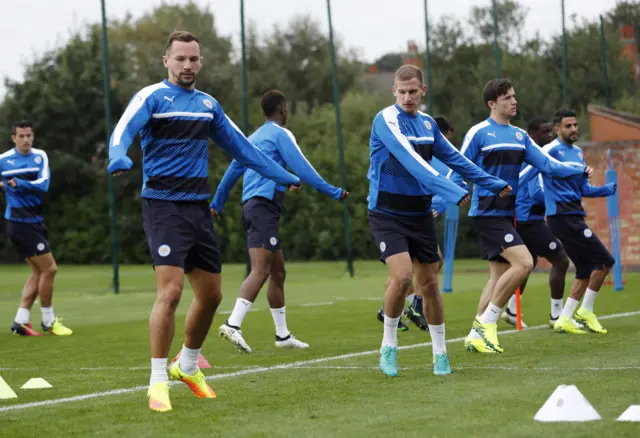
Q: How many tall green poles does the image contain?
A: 7